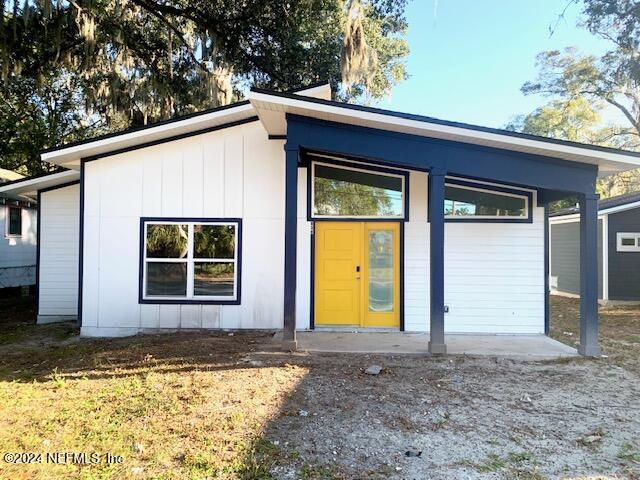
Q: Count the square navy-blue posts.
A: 3